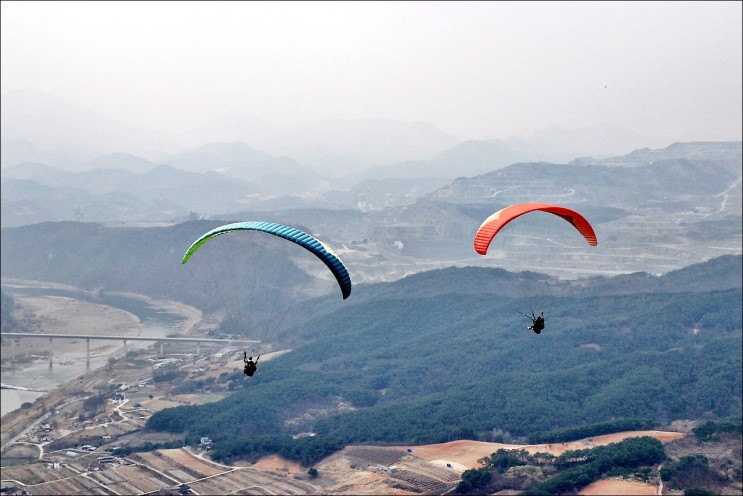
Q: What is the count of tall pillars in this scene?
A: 6